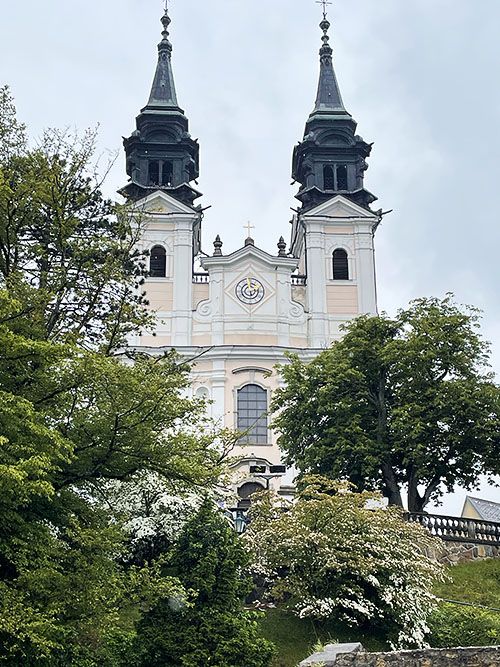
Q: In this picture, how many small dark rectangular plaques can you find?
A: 2